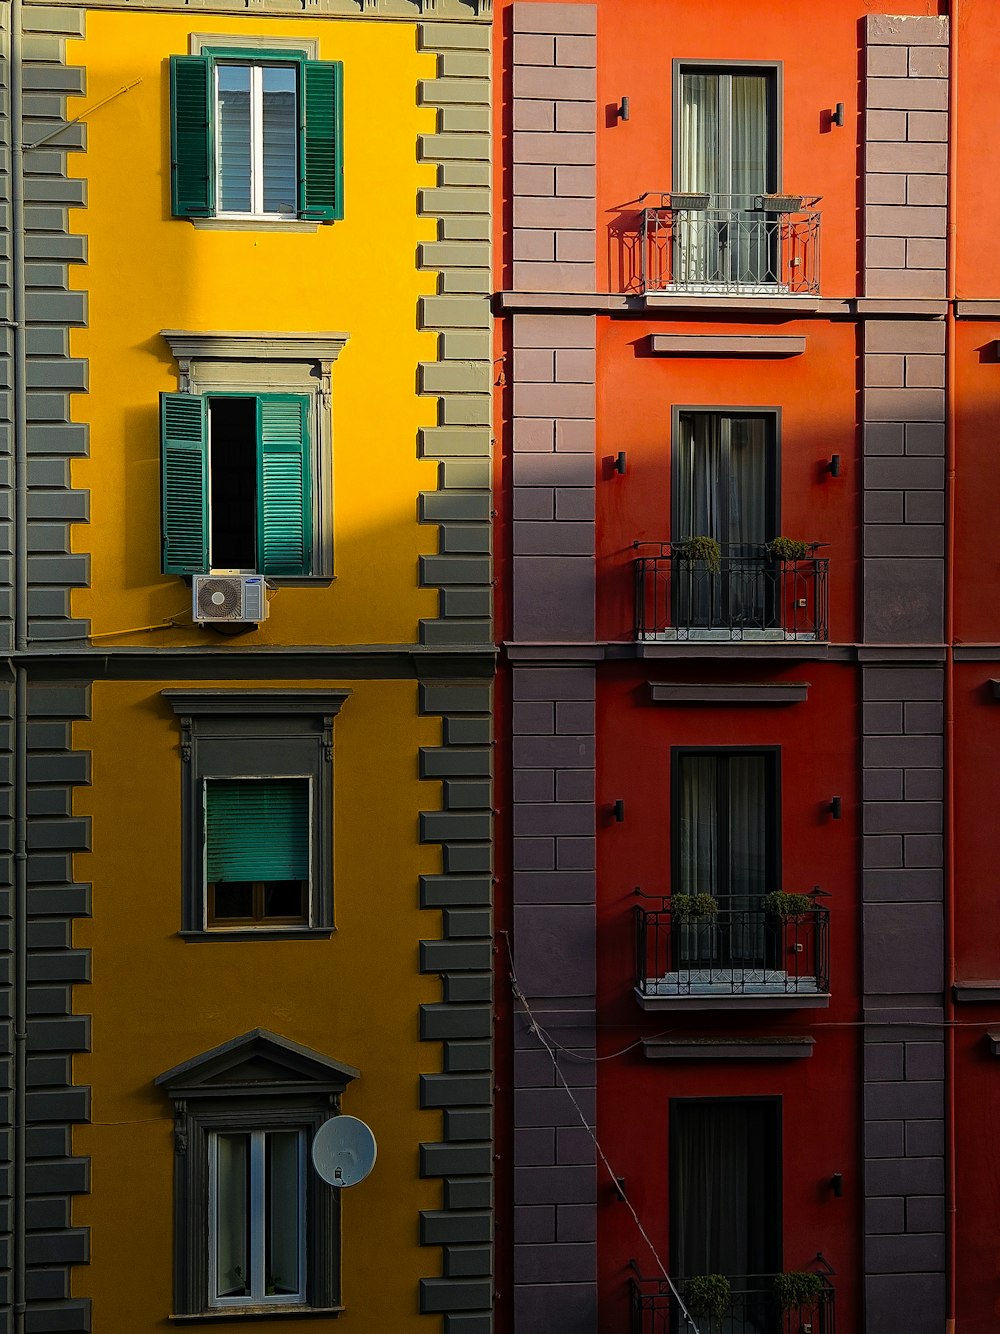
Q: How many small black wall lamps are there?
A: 8